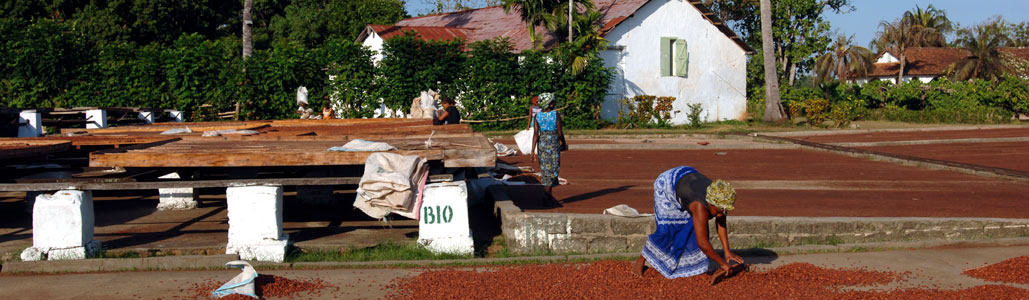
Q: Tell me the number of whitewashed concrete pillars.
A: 8